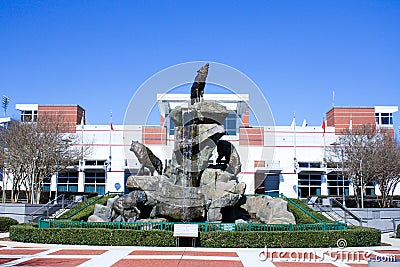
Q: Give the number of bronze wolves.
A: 4